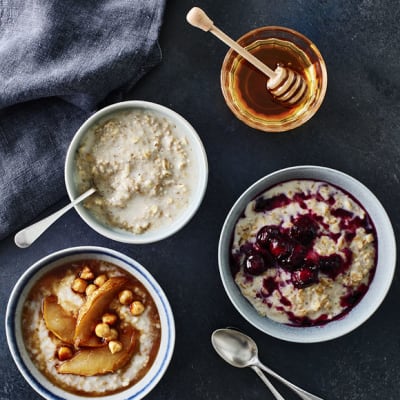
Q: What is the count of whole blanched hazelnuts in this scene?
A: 11